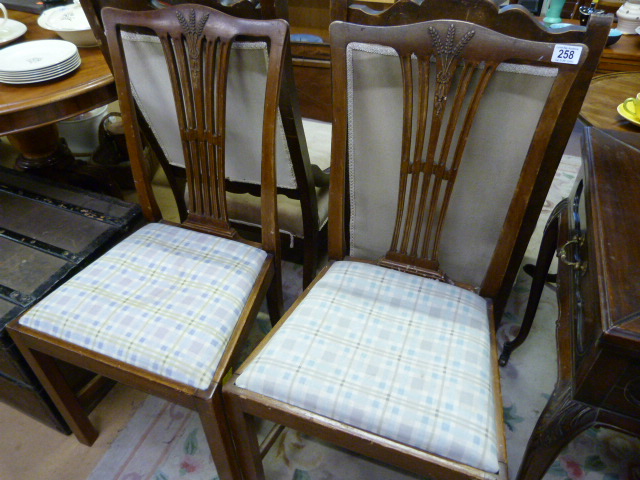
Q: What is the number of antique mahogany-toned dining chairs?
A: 2